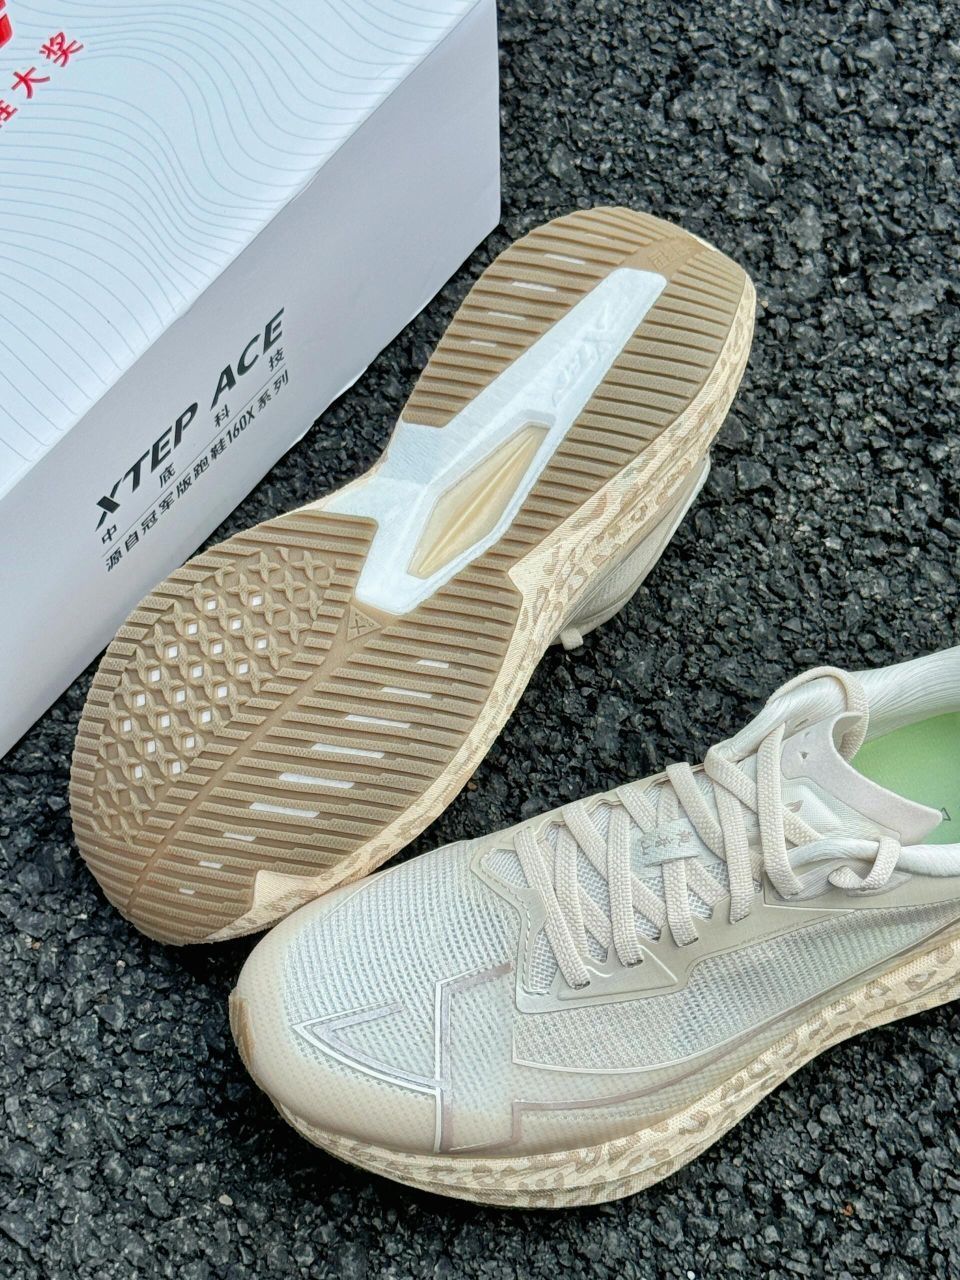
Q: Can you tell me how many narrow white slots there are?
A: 14